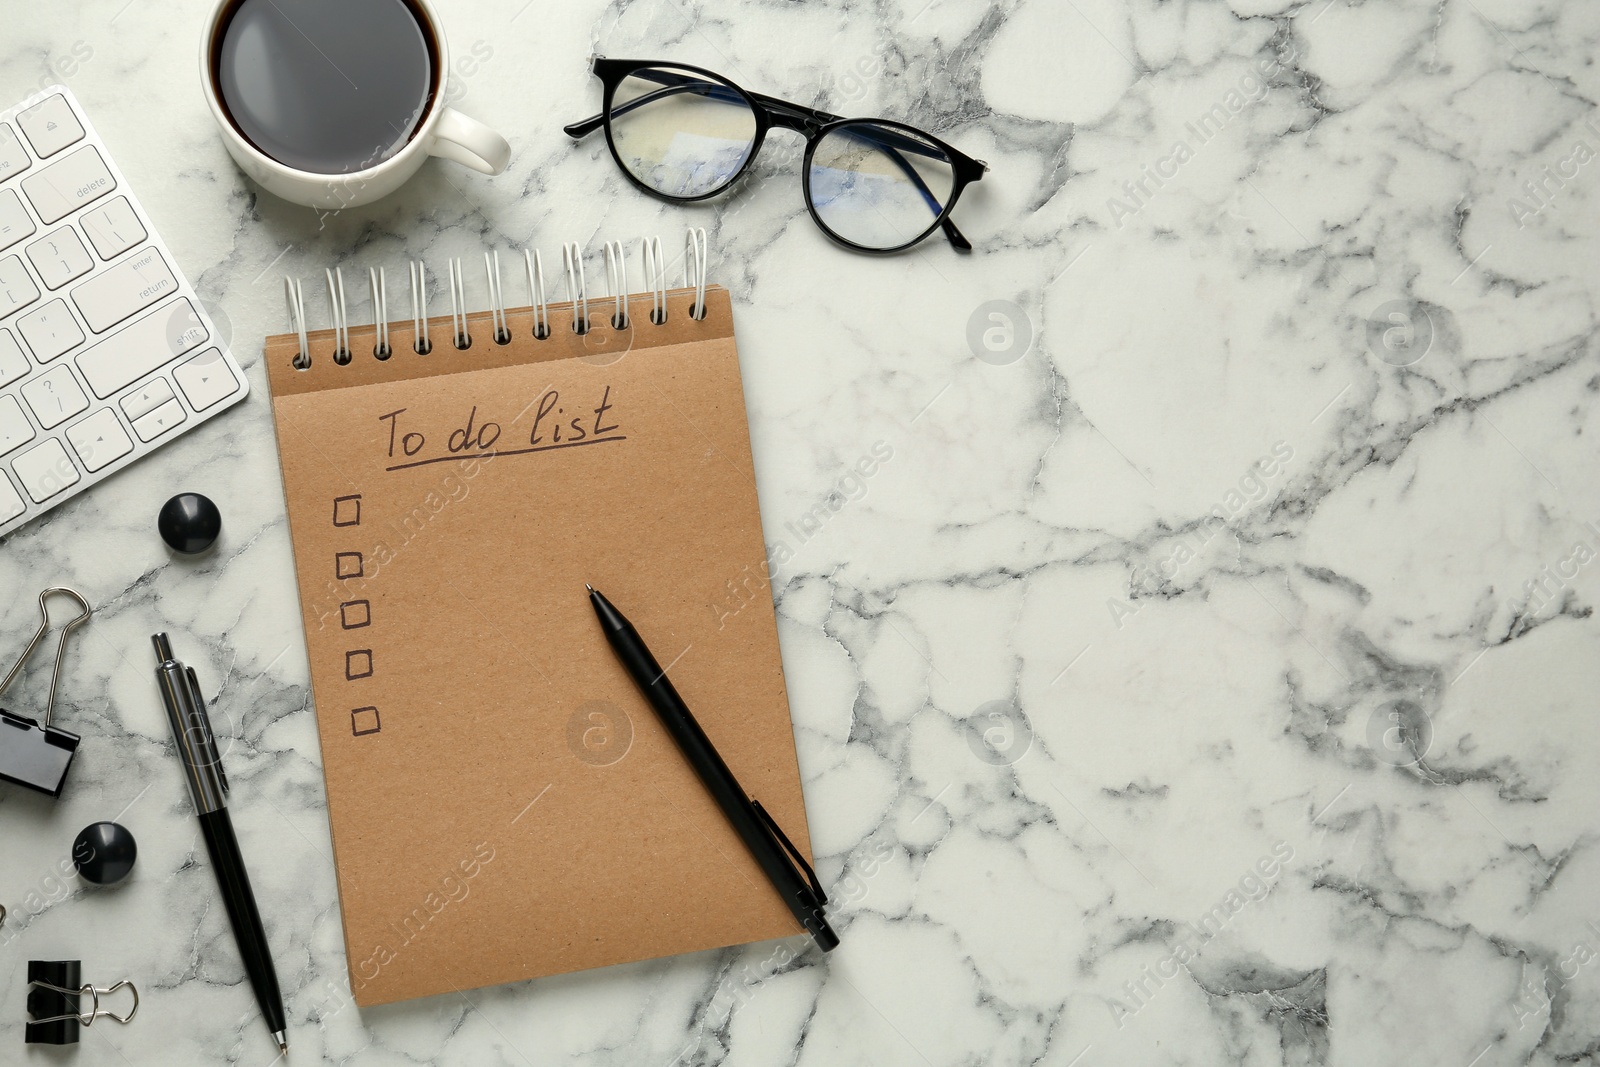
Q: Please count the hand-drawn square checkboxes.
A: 5